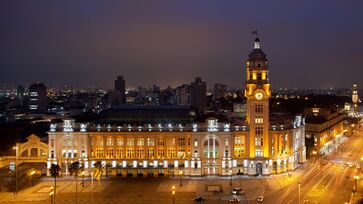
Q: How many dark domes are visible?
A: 1